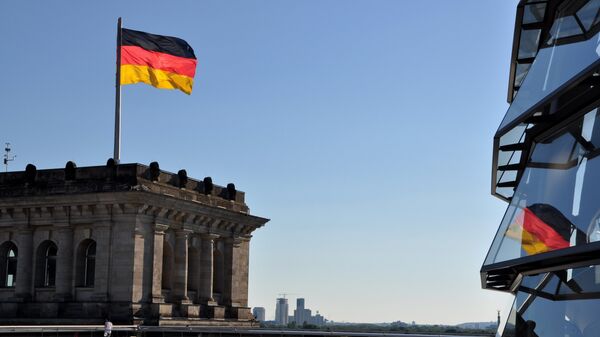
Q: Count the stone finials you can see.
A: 7